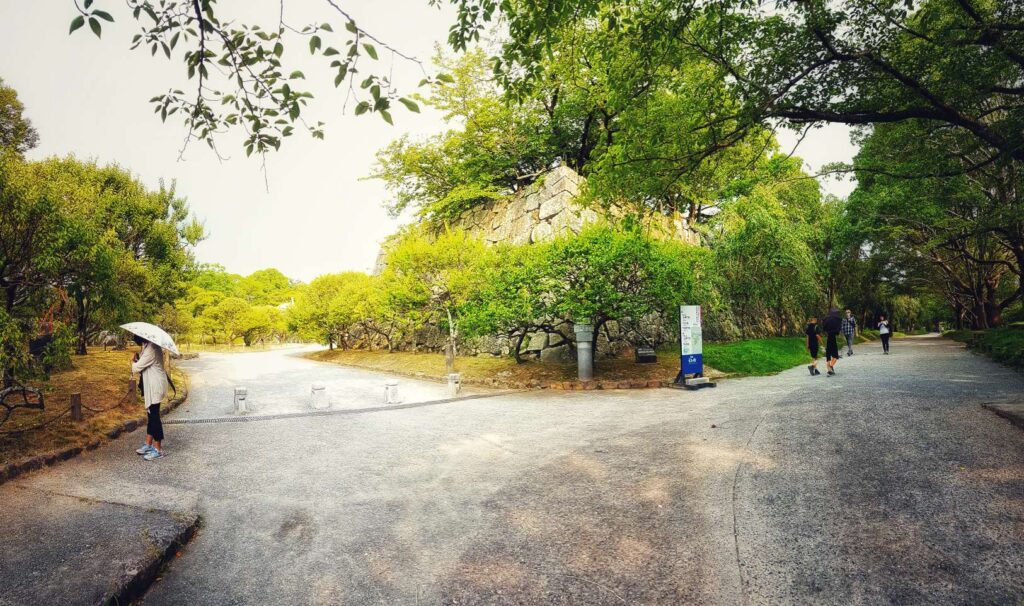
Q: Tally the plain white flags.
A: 0